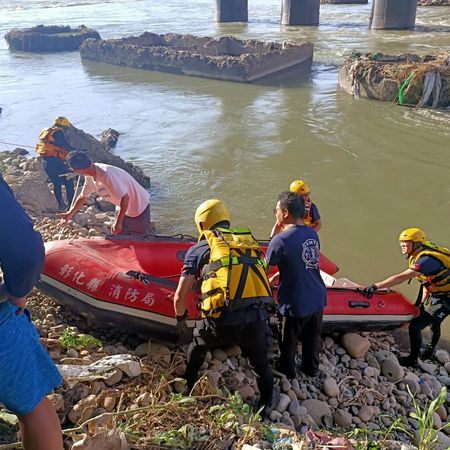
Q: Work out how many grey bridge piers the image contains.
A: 3